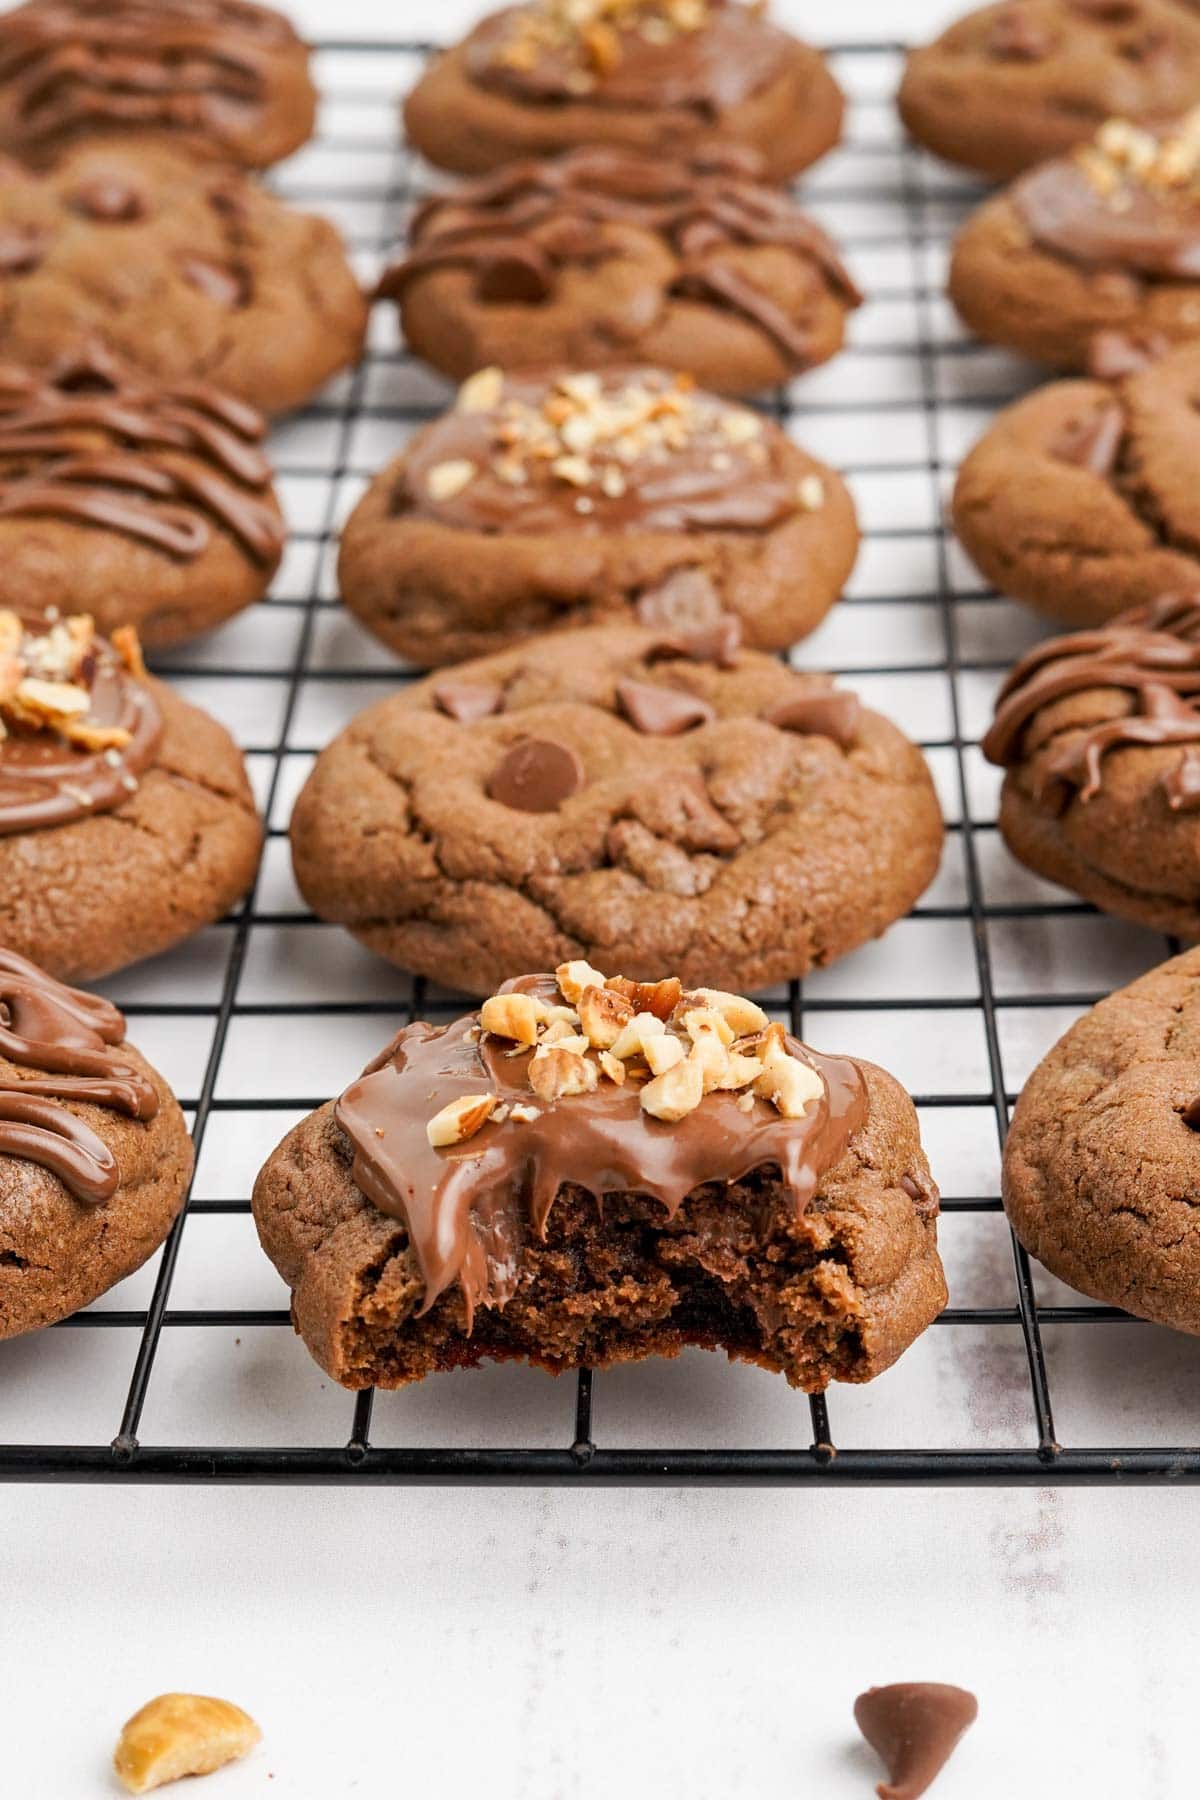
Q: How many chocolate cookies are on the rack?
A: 15